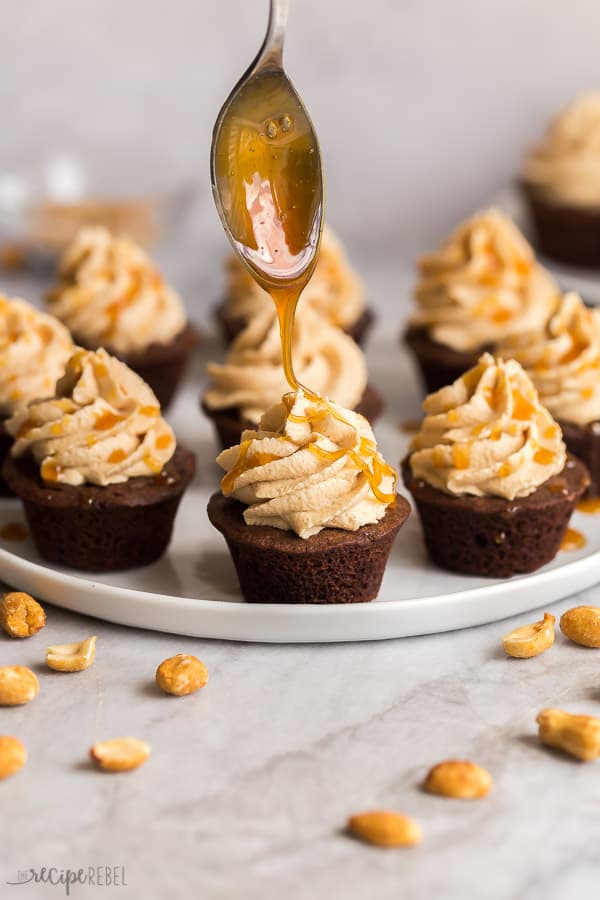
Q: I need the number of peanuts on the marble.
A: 11